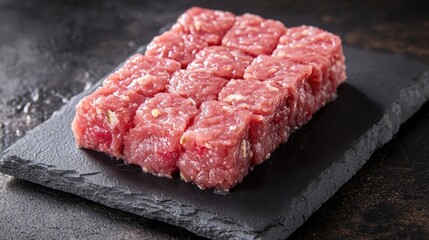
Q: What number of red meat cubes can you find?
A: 12